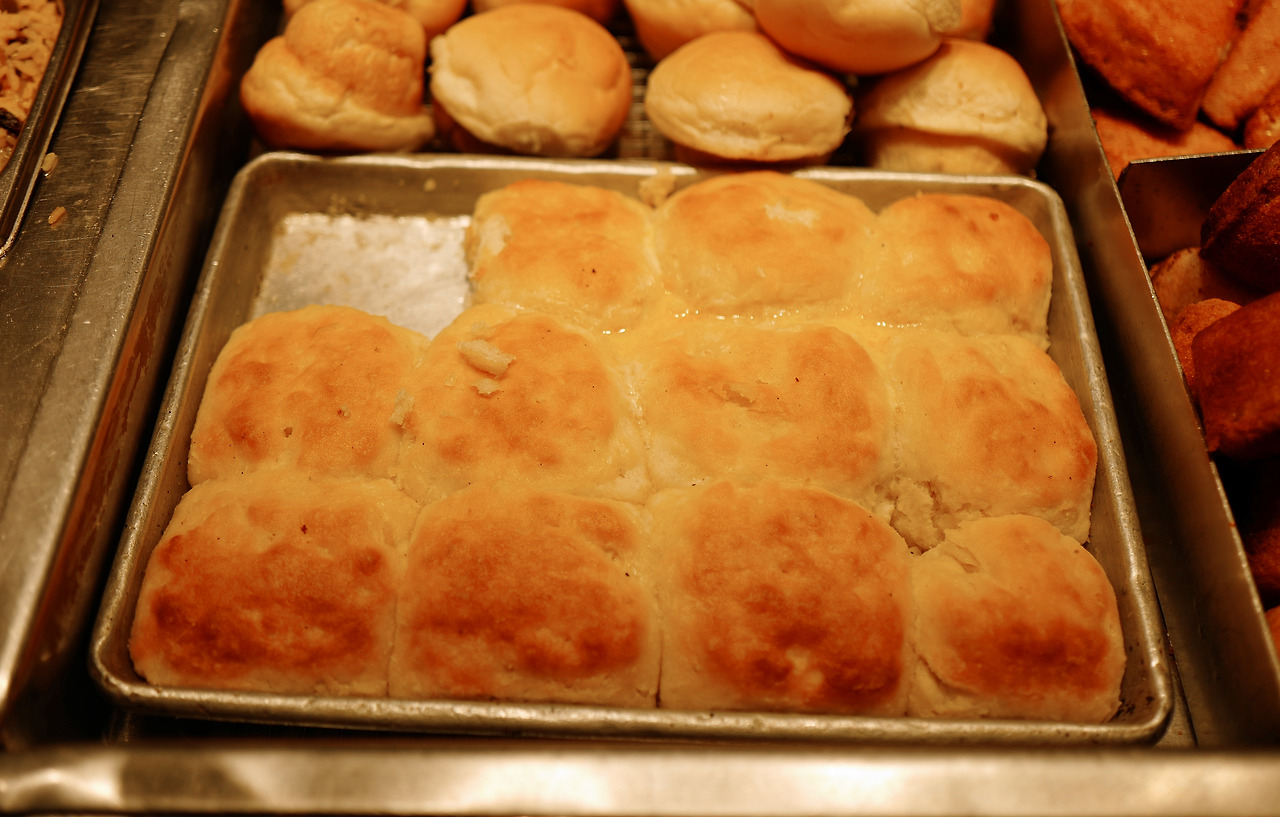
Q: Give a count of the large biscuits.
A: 11